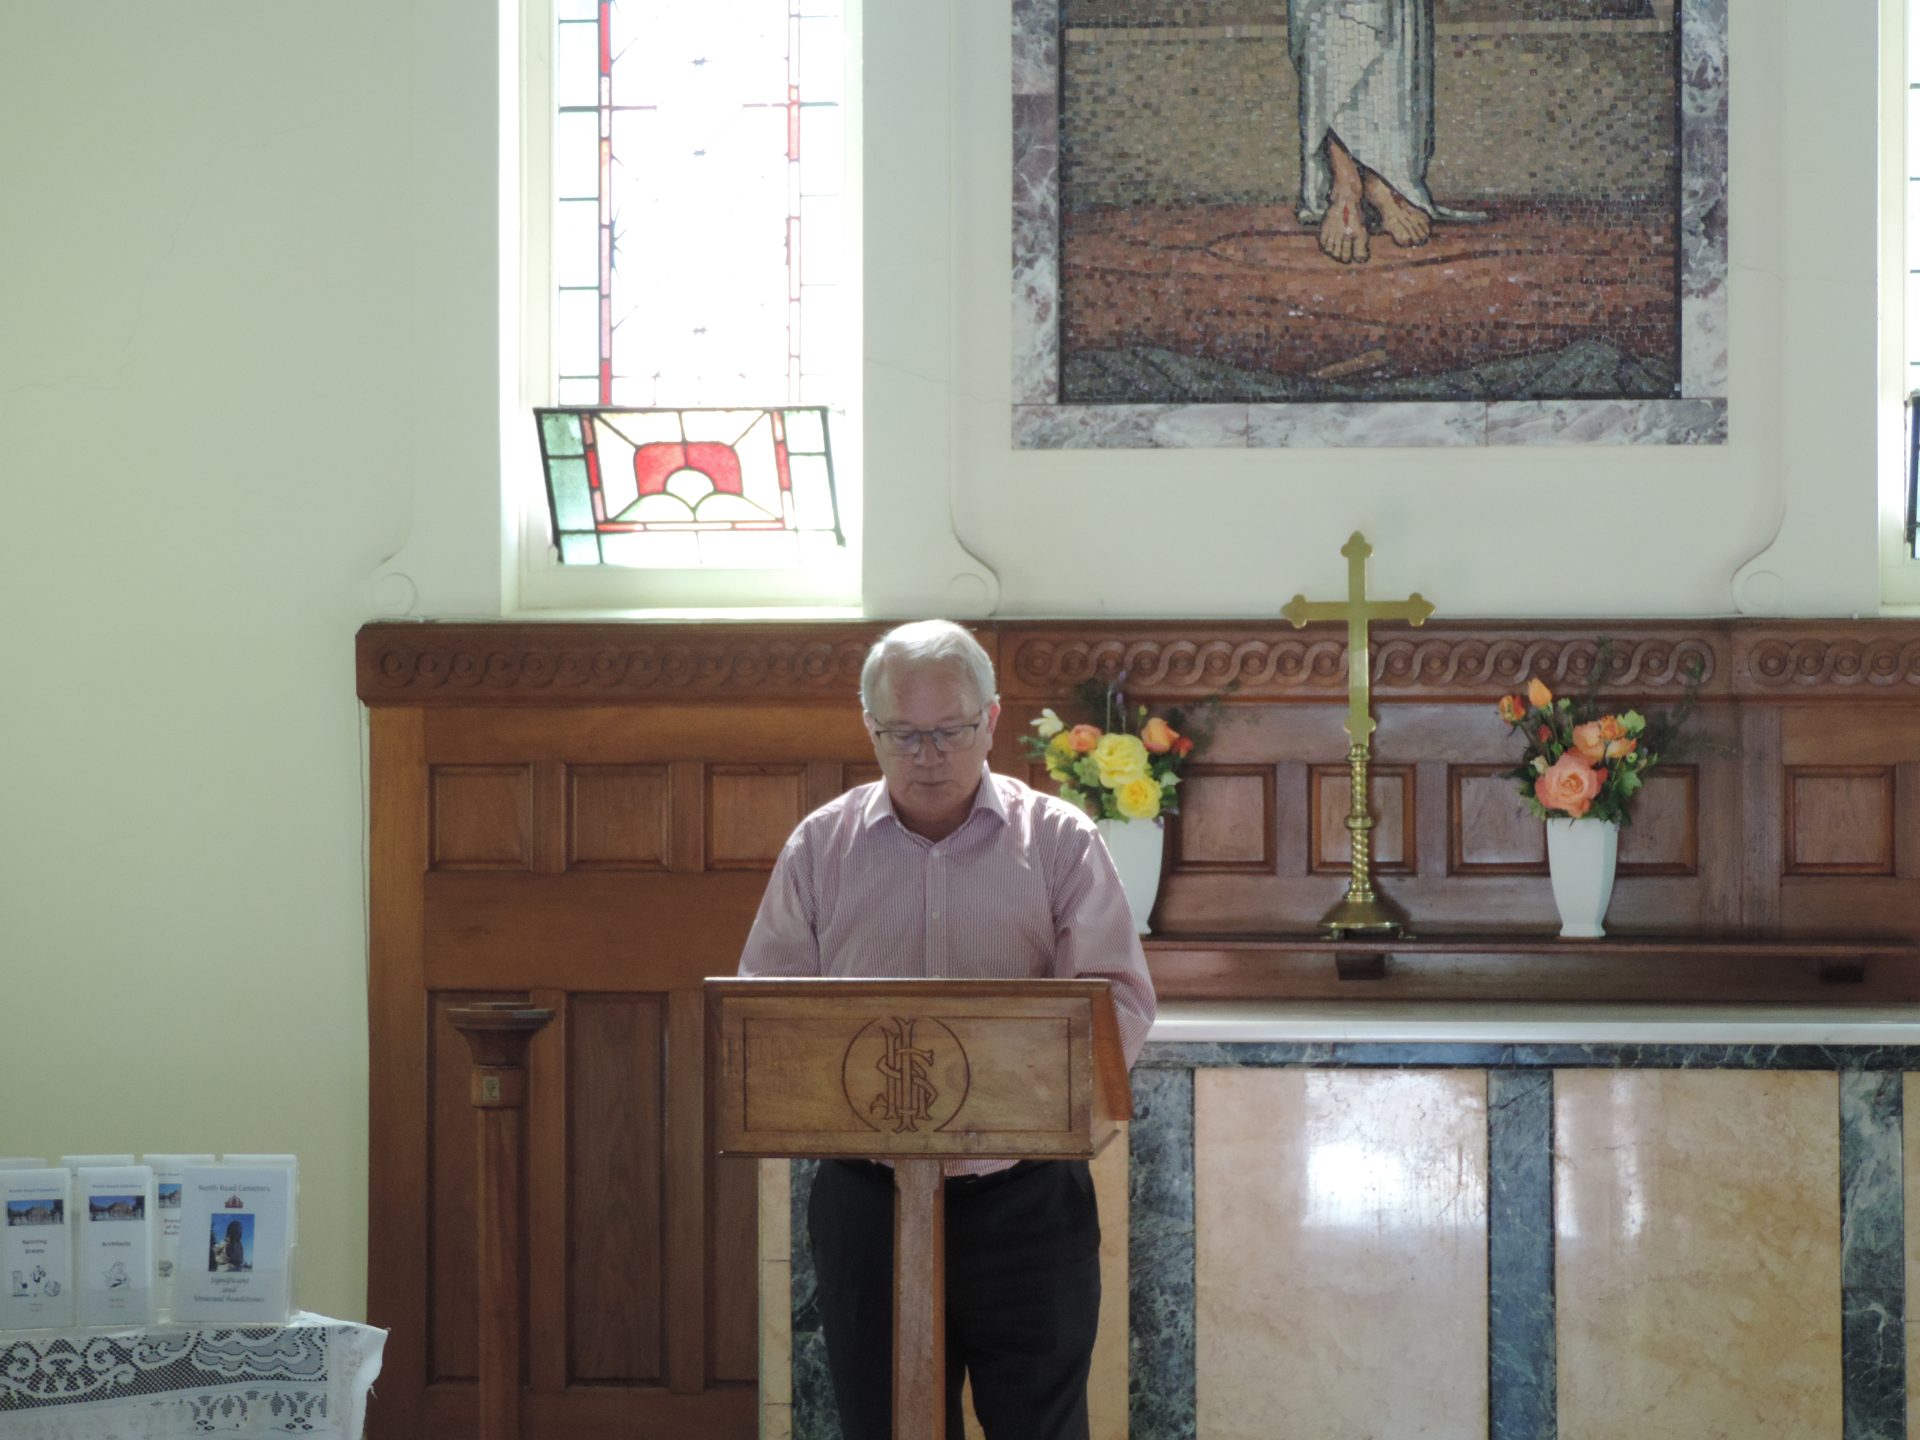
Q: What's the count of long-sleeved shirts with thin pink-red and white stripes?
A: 1